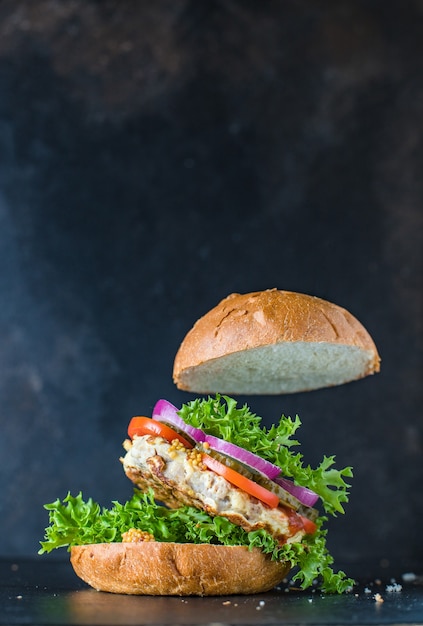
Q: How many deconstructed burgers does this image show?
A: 1